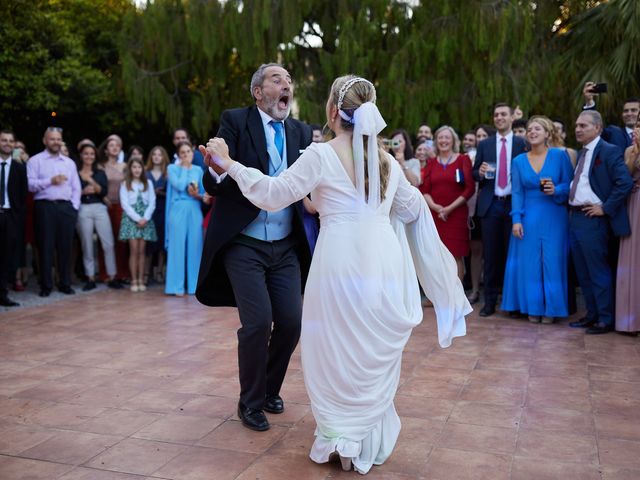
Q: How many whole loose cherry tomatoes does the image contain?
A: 0